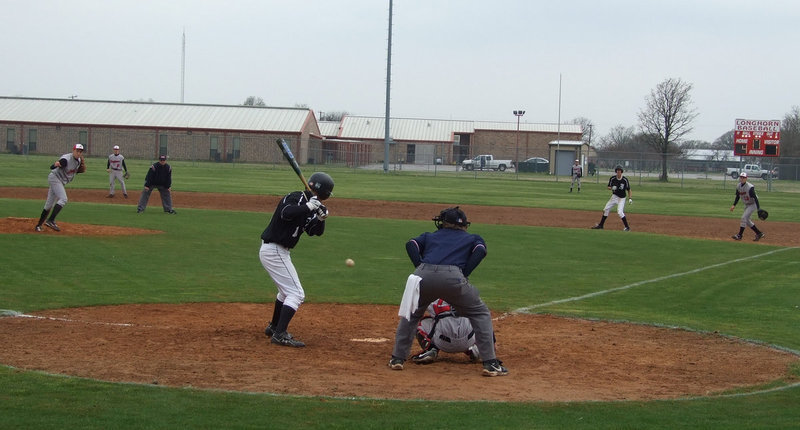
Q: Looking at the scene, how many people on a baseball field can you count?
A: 9